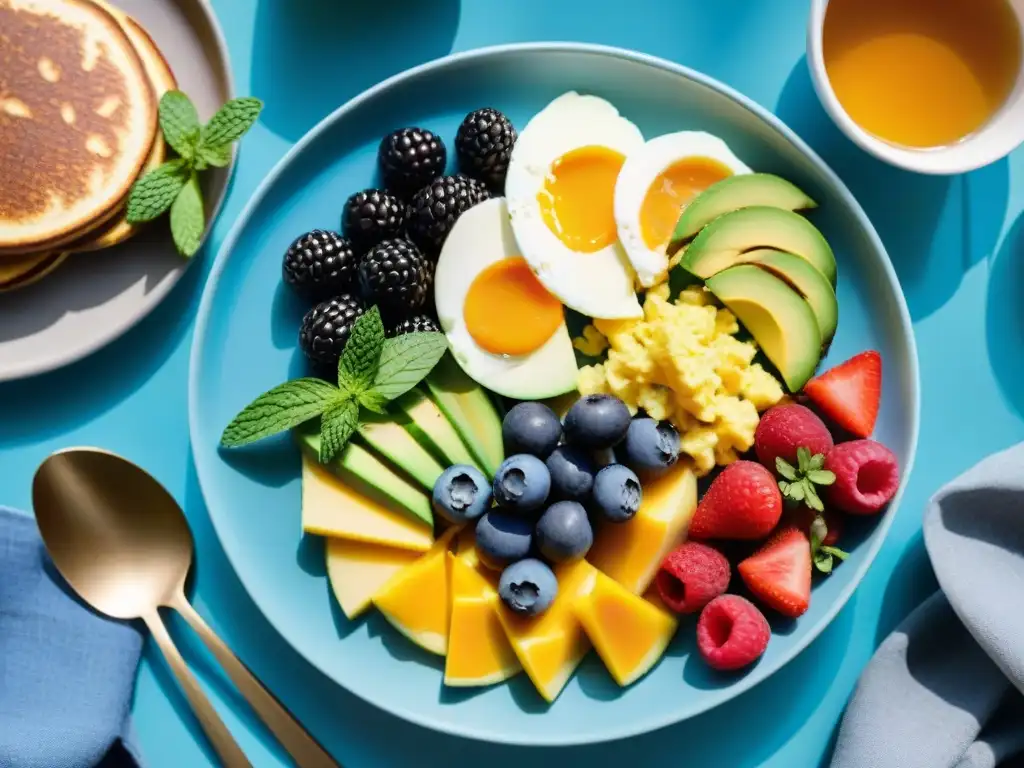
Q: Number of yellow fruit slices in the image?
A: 7